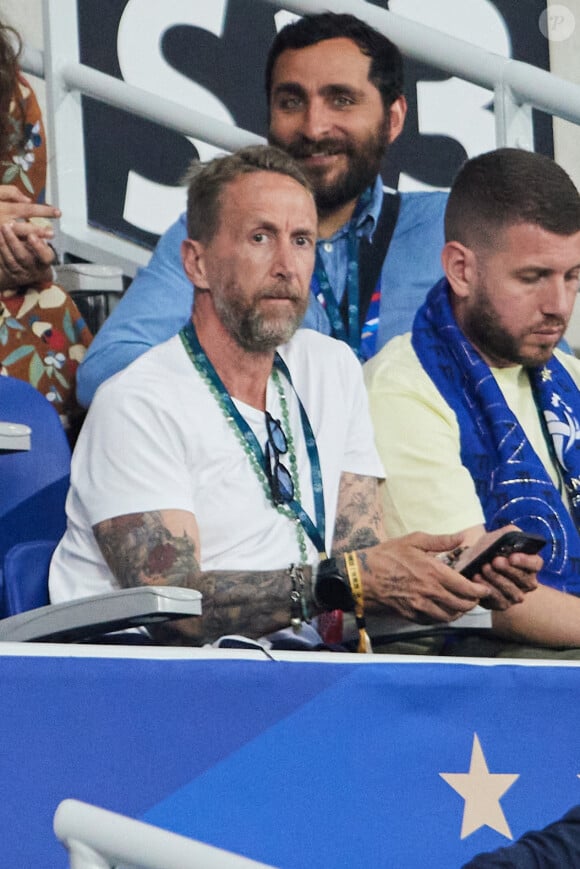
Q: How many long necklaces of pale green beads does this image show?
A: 1